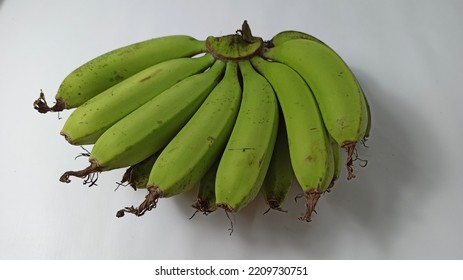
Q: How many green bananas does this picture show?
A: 12